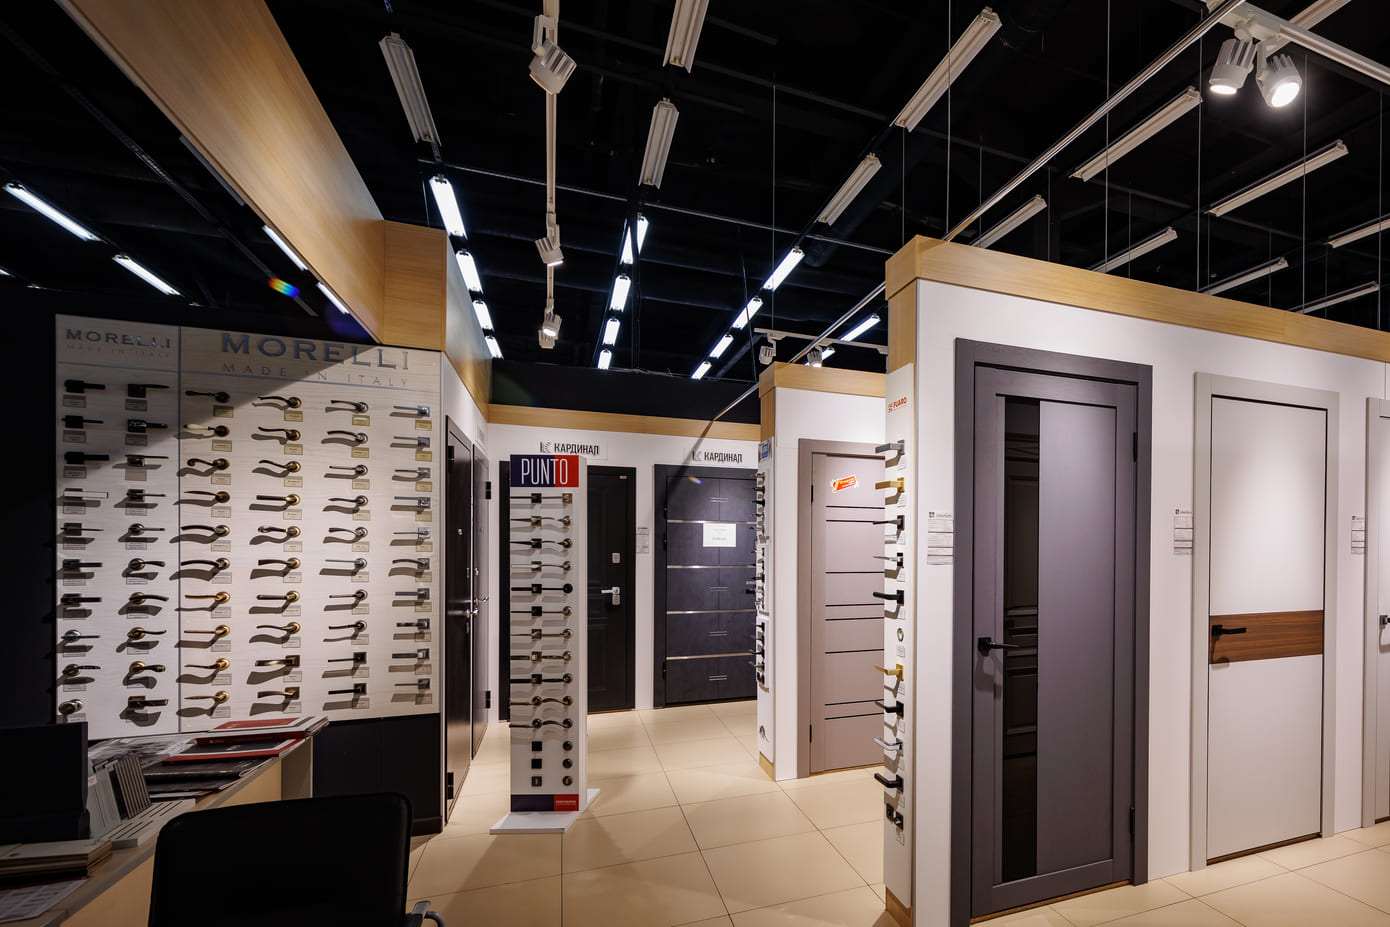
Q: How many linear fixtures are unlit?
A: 13